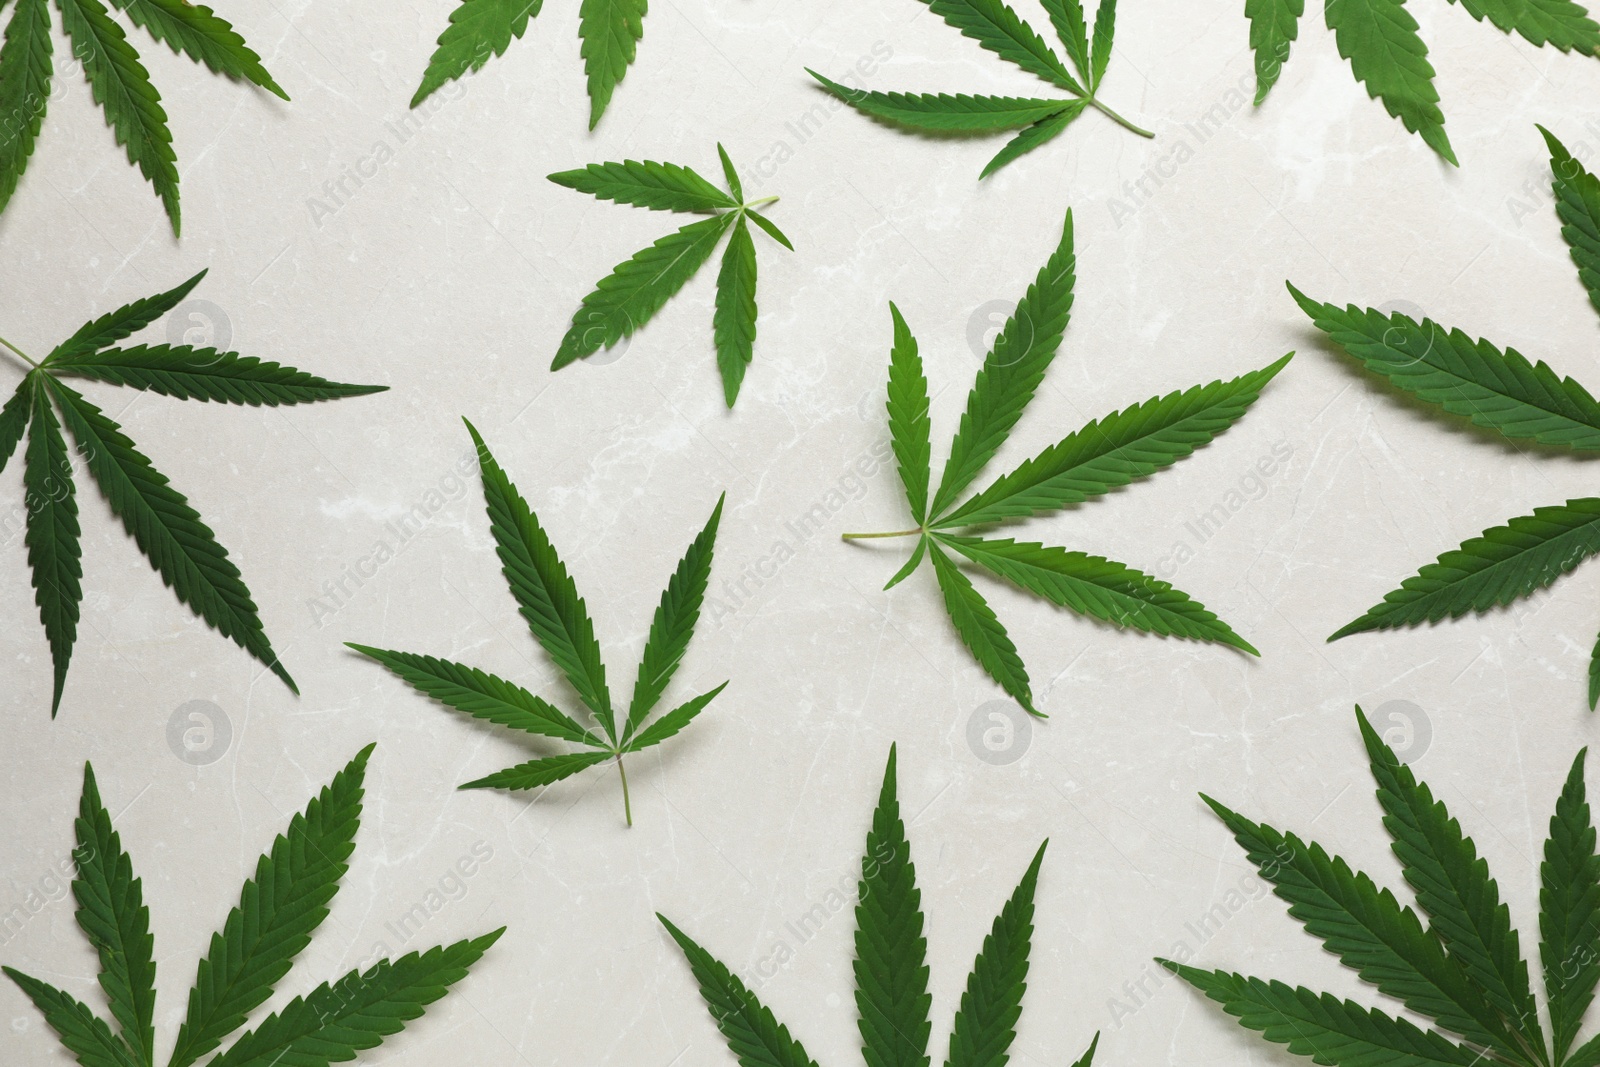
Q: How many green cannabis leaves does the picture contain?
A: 12